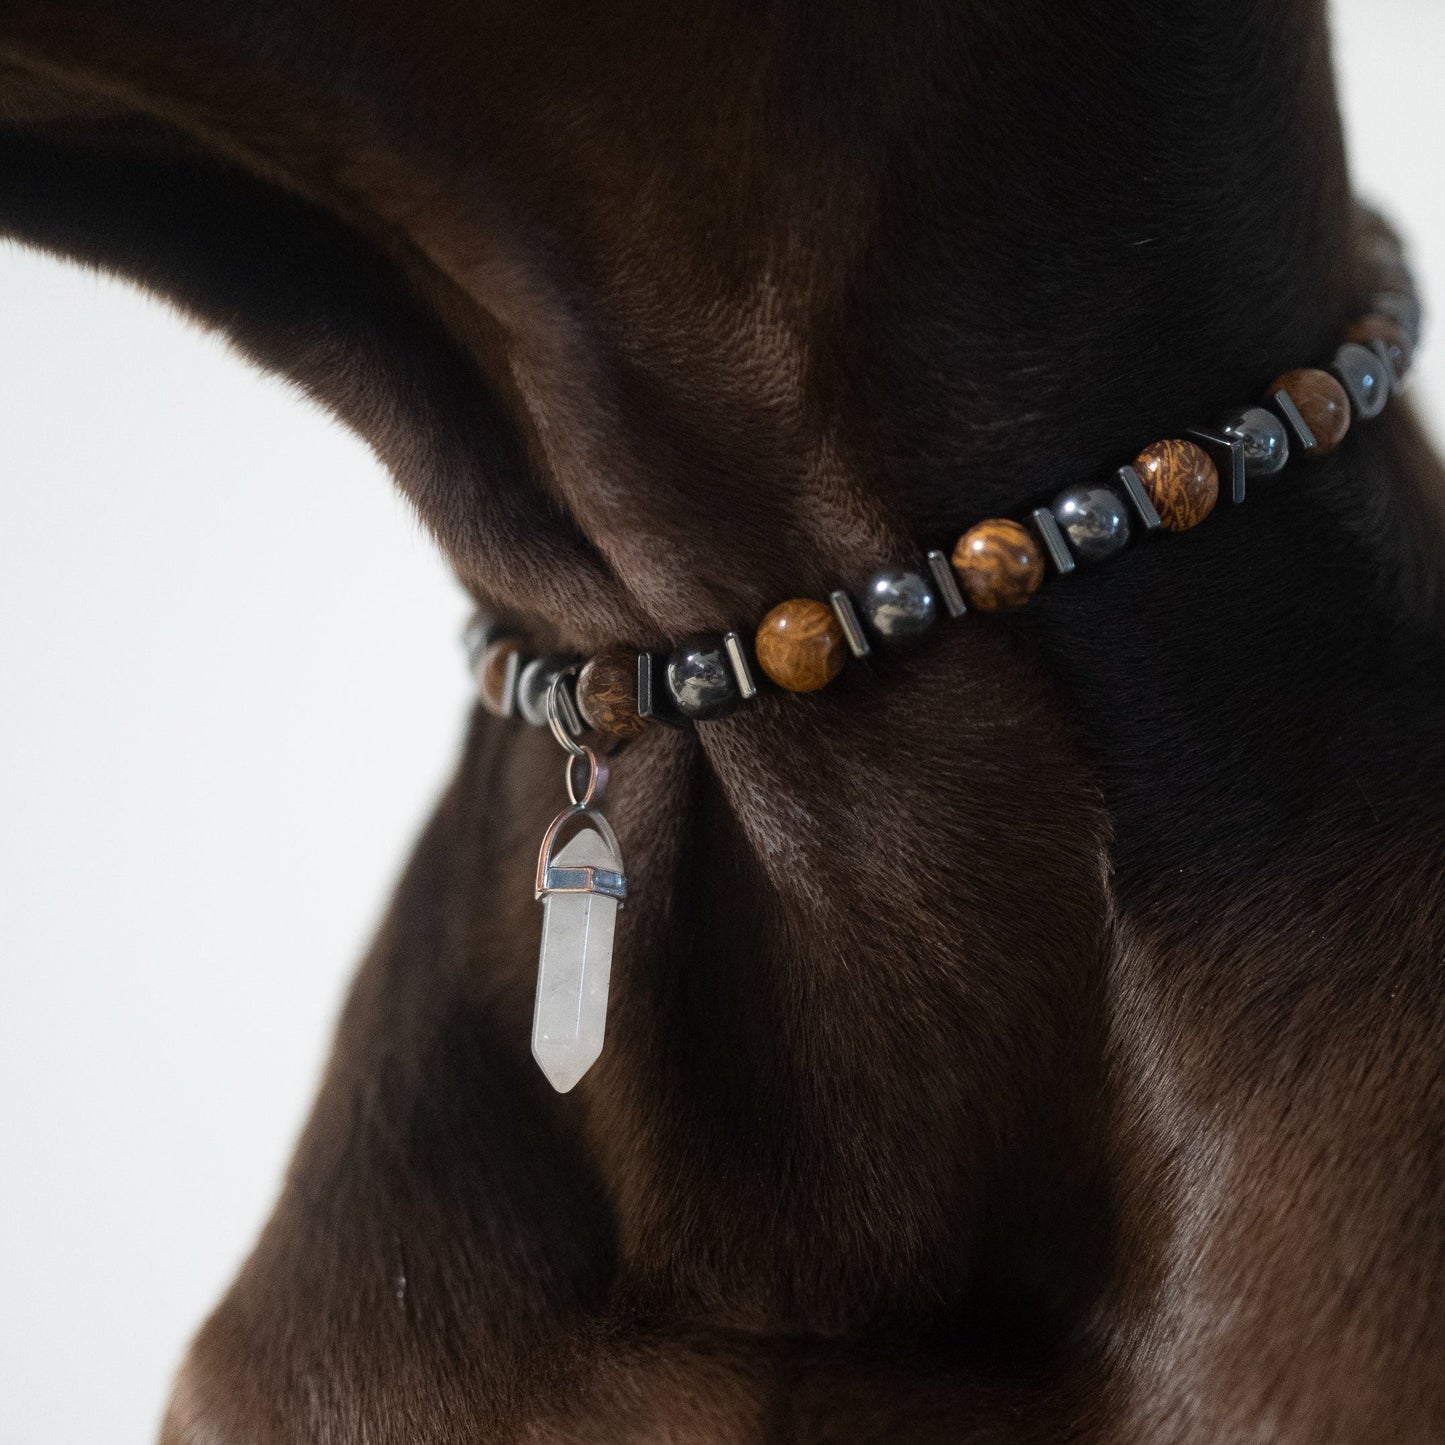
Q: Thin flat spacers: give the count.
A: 11